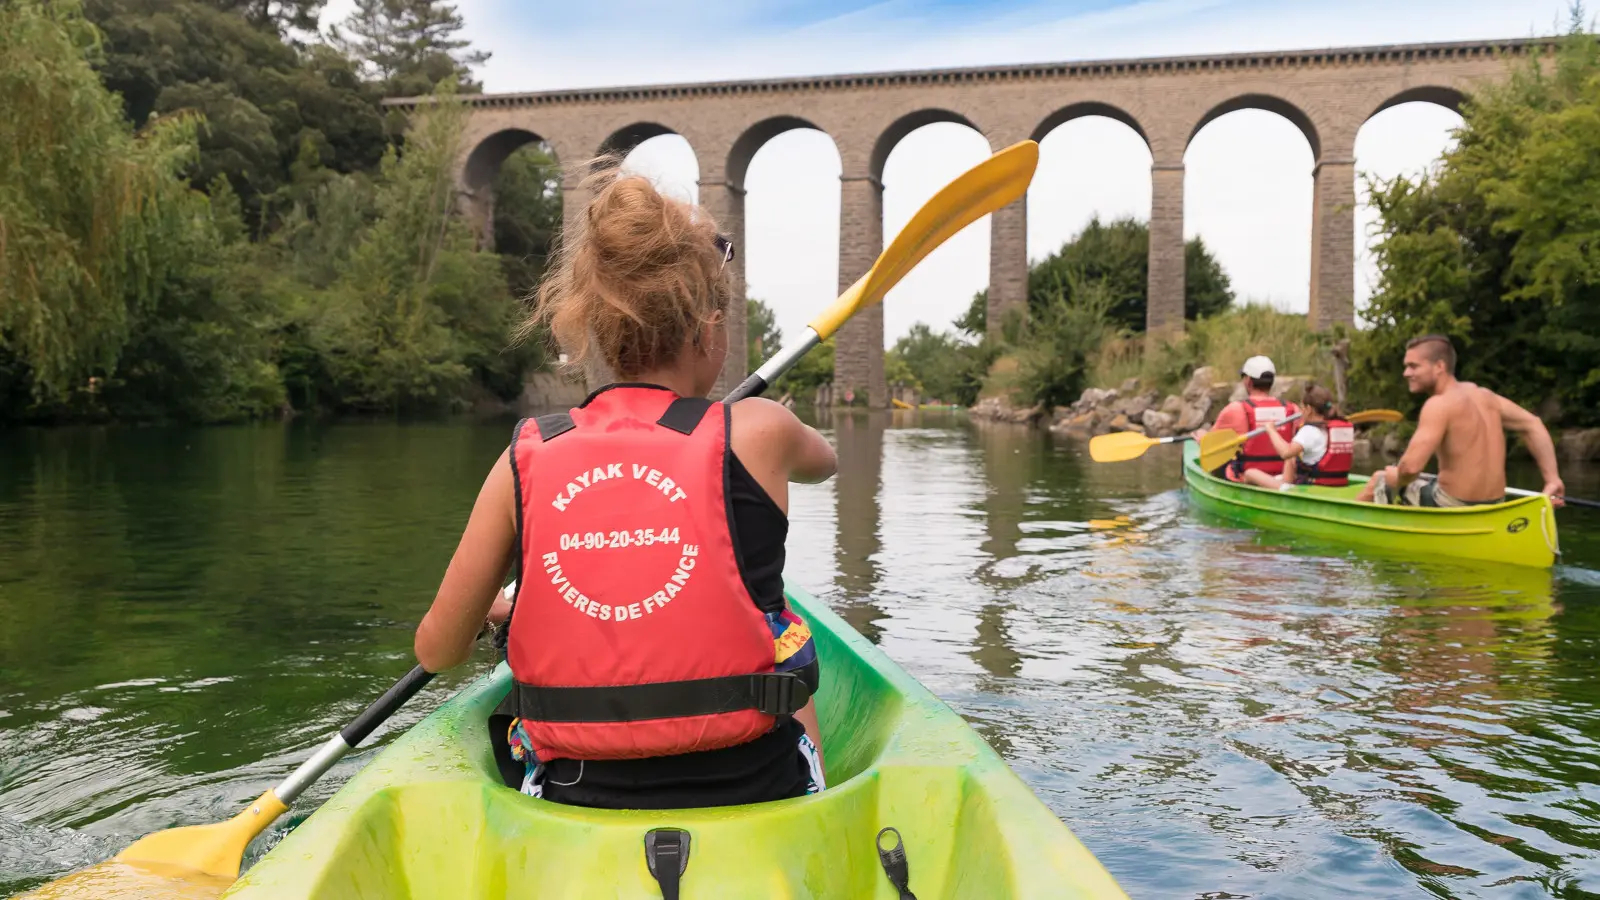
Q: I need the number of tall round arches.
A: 7